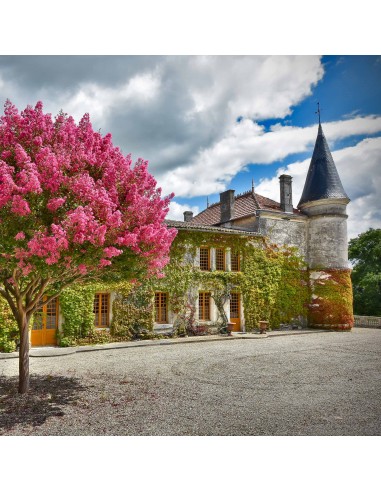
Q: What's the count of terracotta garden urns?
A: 2